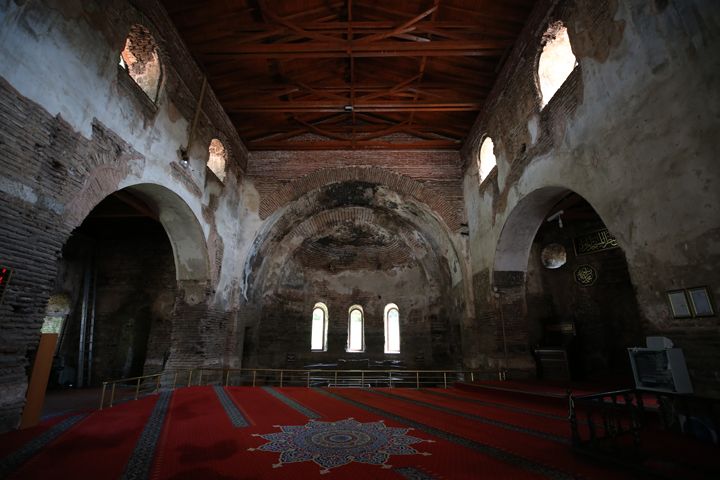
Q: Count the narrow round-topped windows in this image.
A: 3